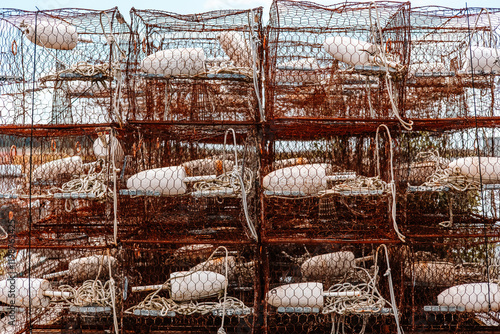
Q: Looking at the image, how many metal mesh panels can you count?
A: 12